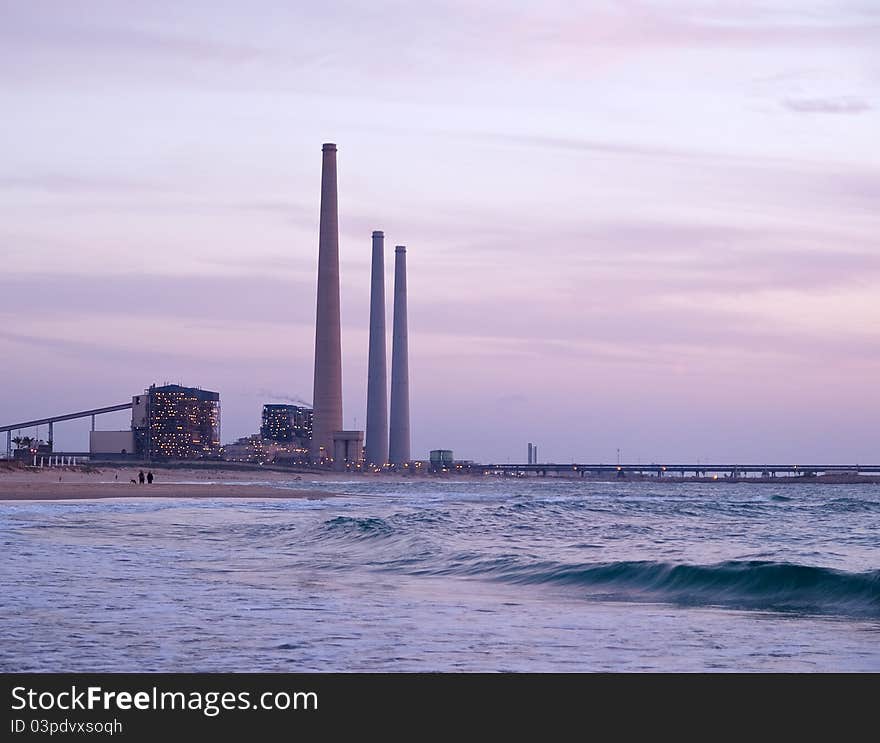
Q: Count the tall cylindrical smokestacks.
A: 3